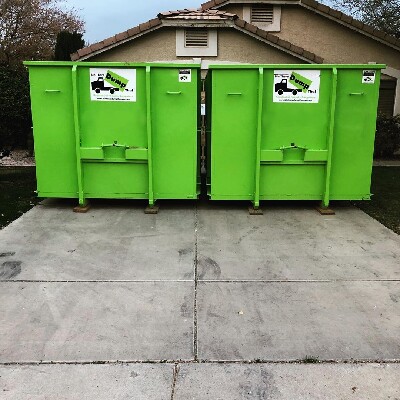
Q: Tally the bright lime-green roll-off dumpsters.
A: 2